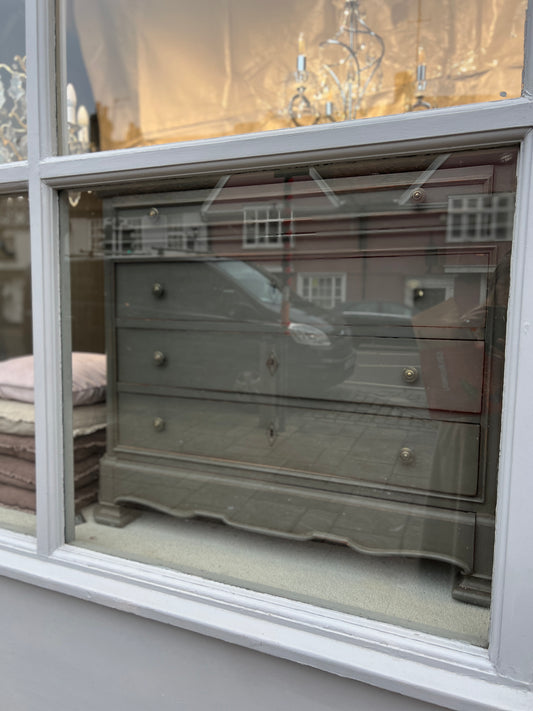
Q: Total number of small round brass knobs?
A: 8